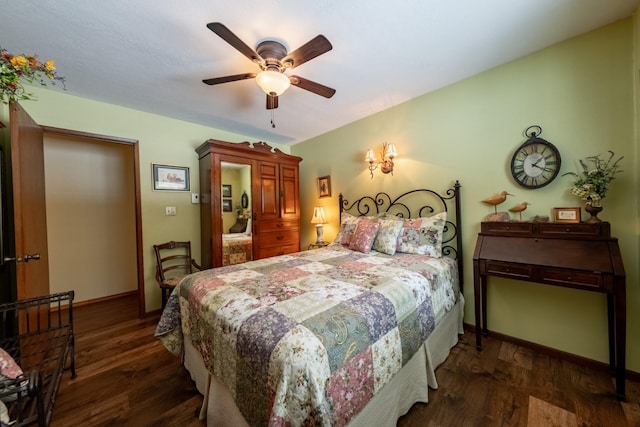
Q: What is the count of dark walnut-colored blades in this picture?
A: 5